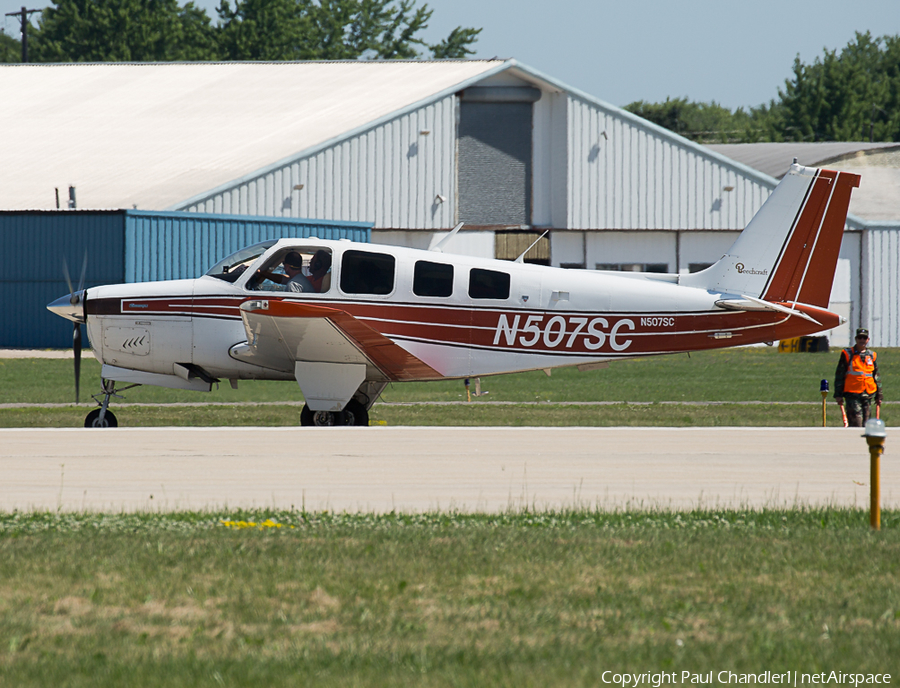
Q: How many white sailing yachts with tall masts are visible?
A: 0